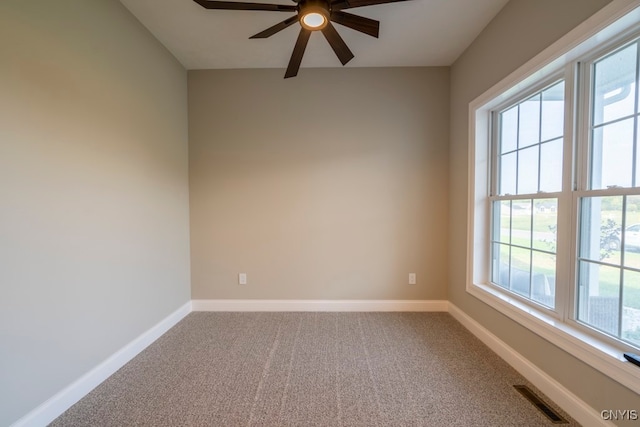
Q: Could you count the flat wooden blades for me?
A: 6